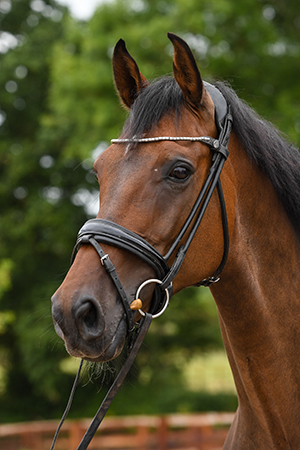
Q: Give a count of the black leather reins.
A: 2